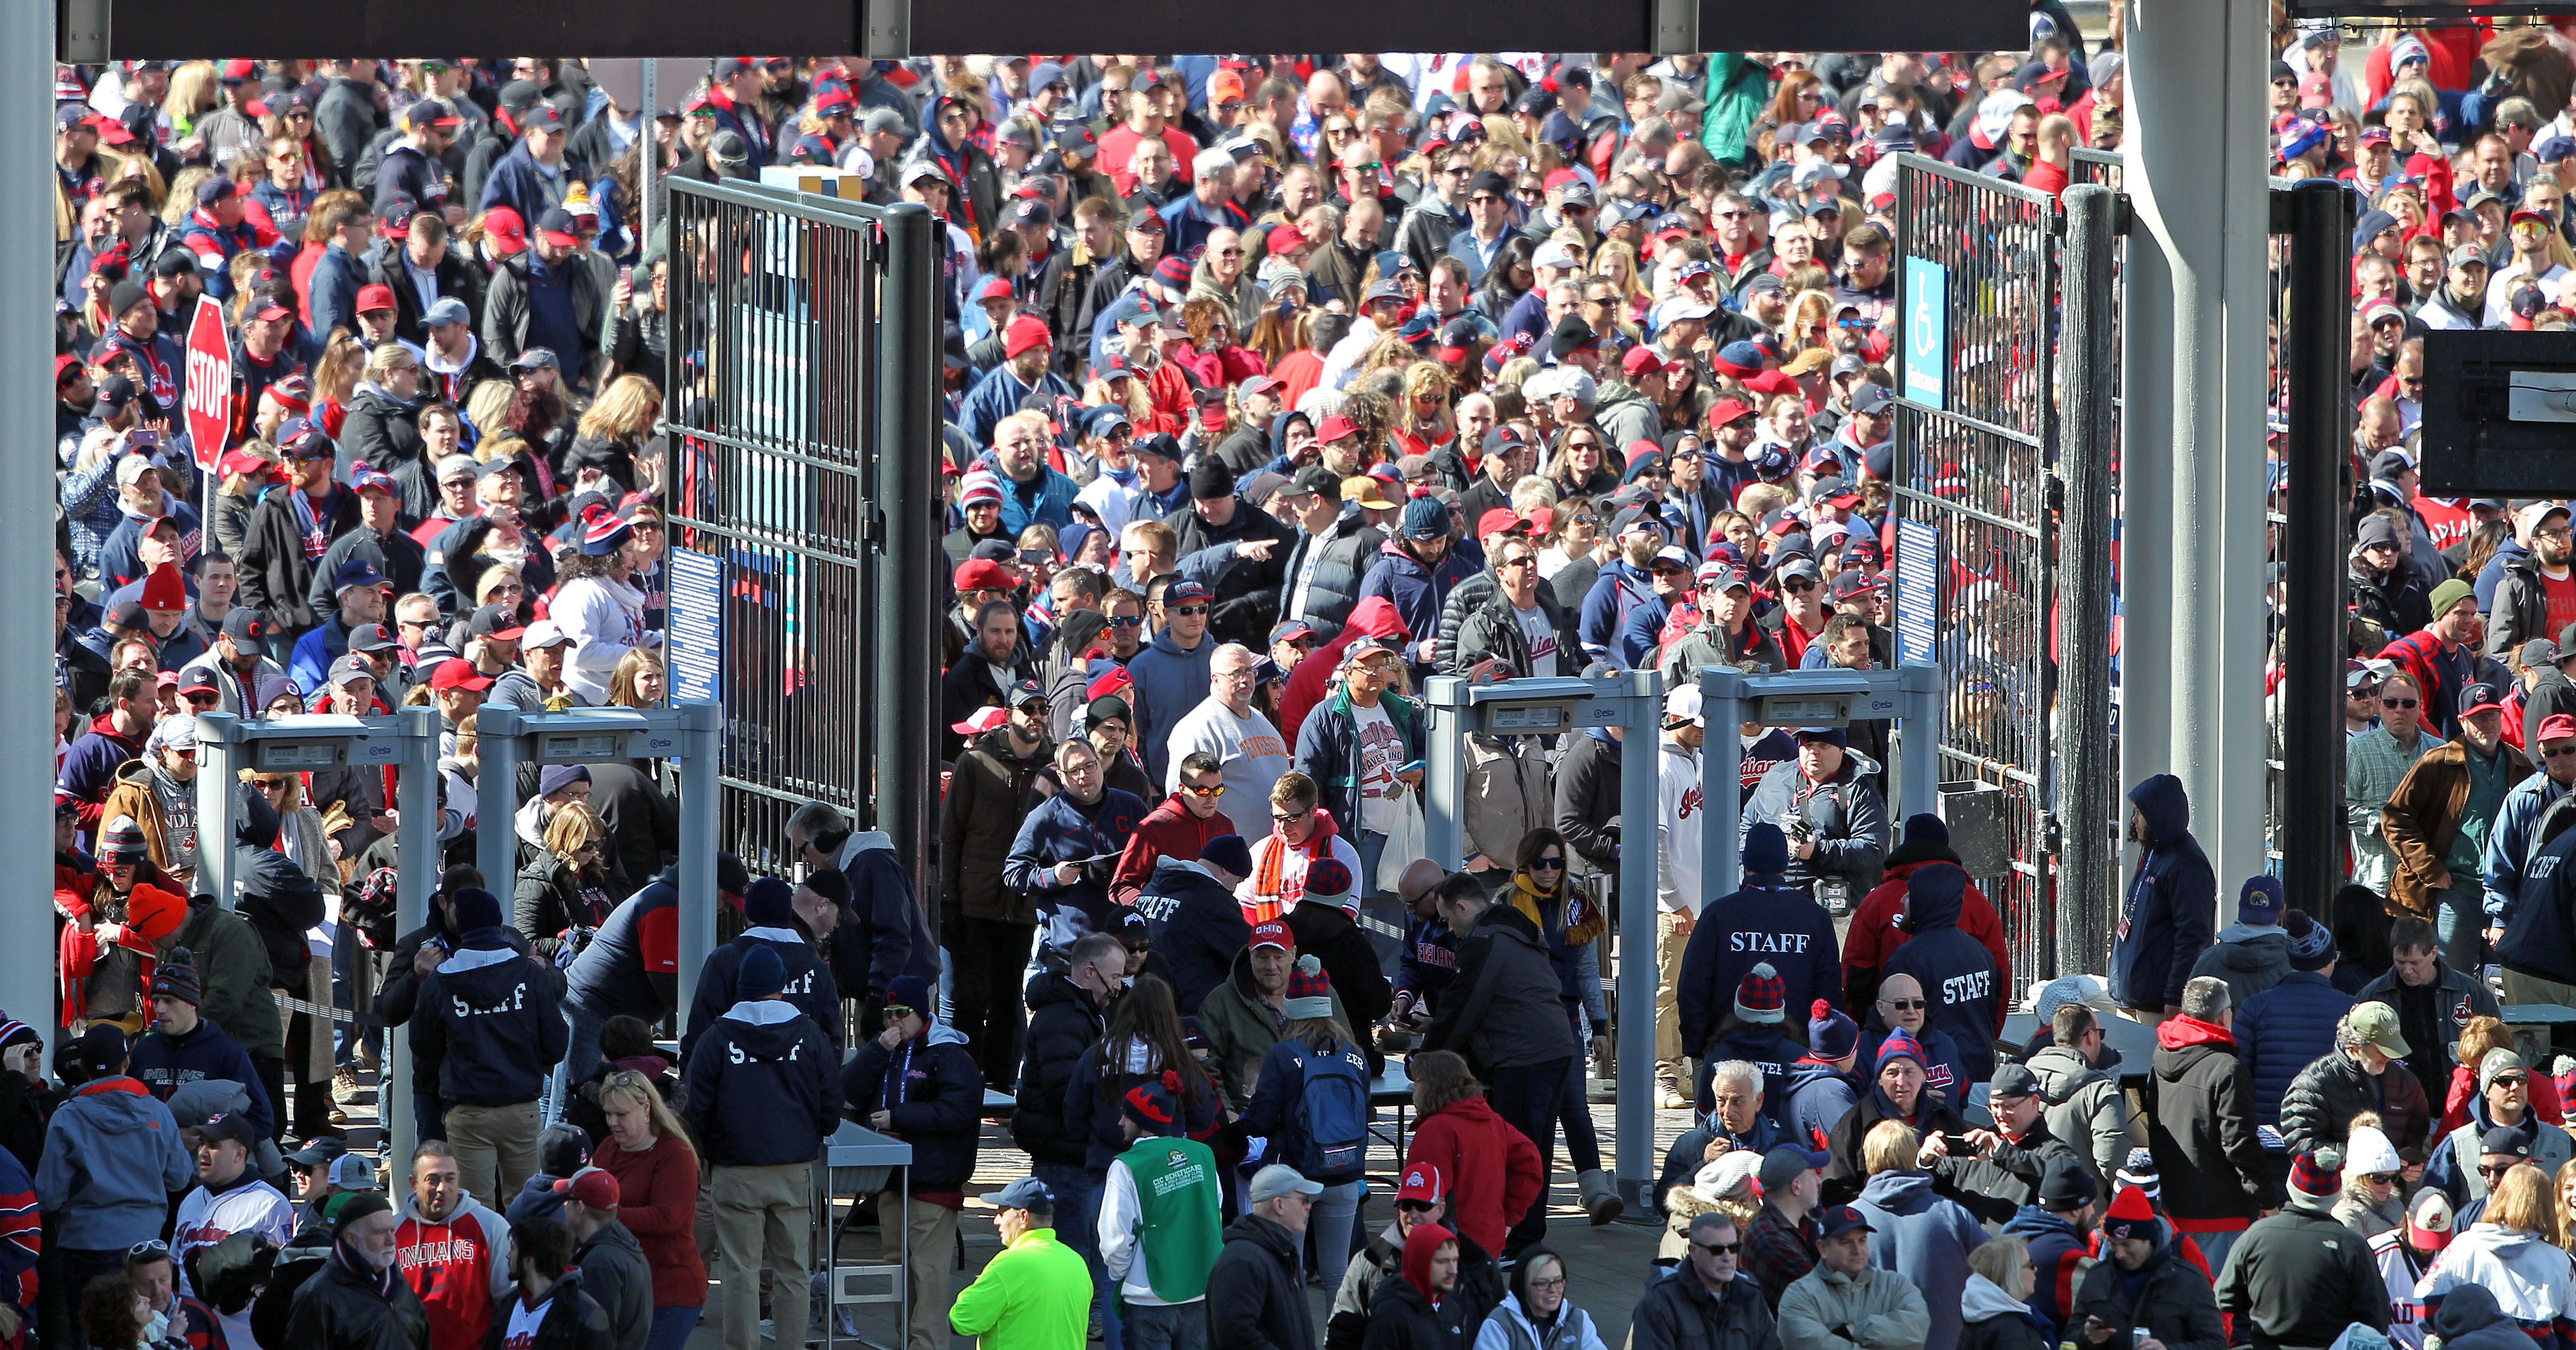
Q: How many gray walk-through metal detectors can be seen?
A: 4